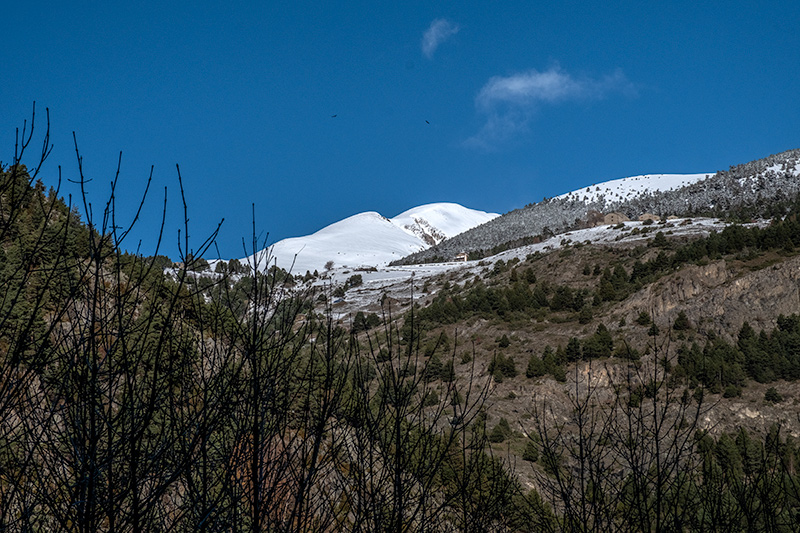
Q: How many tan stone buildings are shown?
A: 3